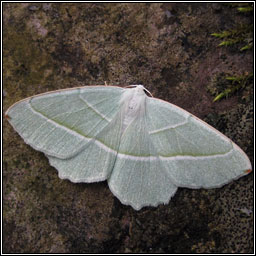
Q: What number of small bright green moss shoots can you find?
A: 6